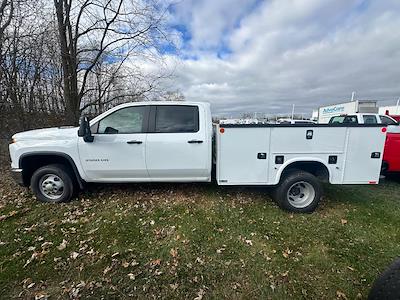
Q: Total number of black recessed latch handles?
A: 3